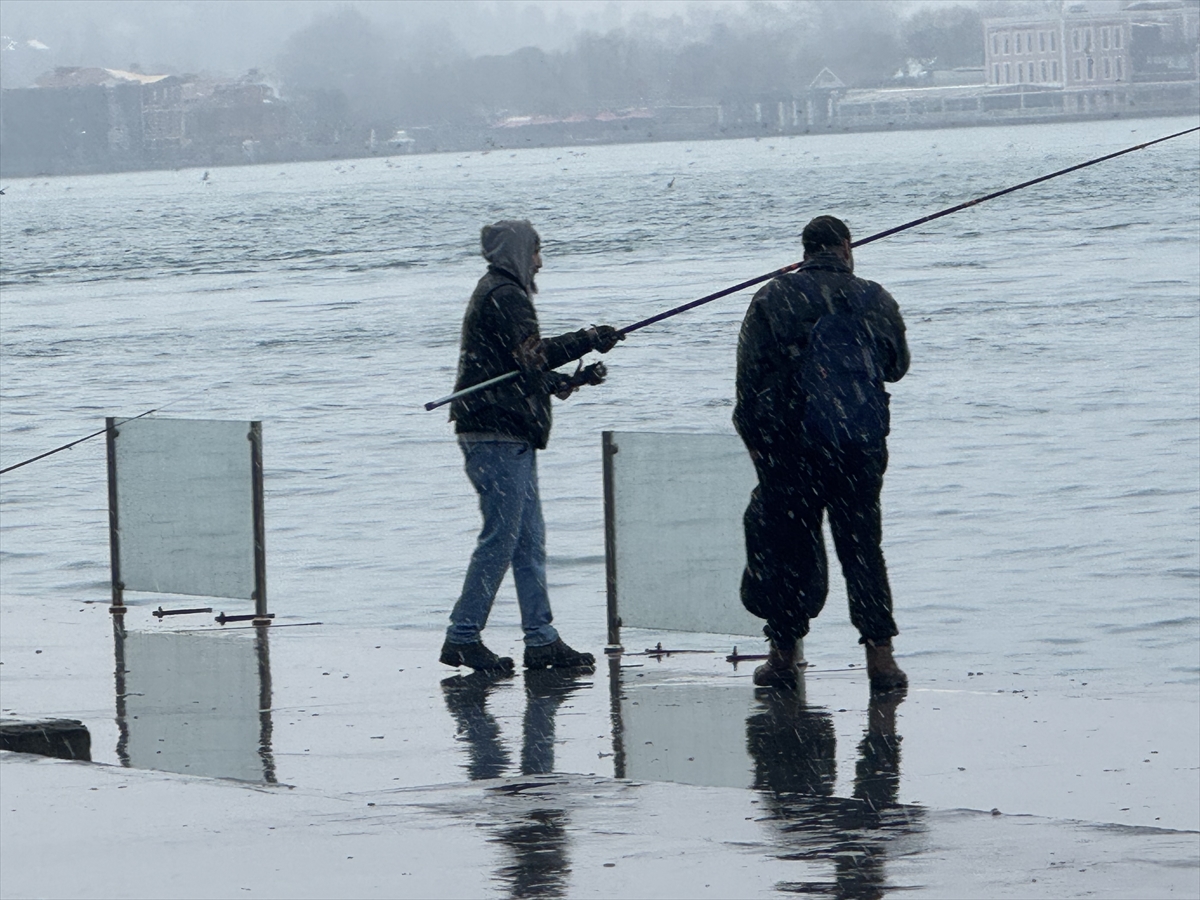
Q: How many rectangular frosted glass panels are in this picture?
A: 2